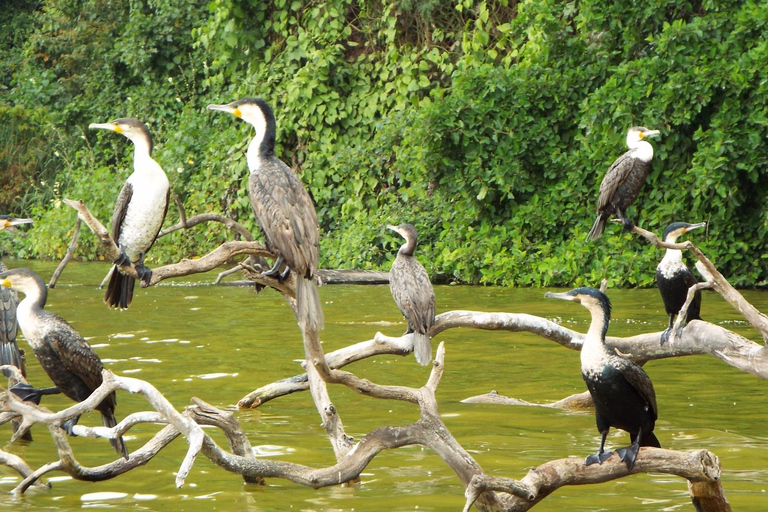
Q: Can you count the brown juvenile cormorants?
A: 1